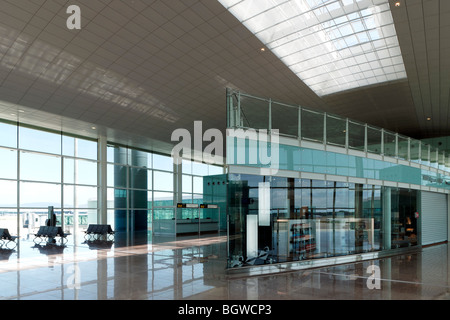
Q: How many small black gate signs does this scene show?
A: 2